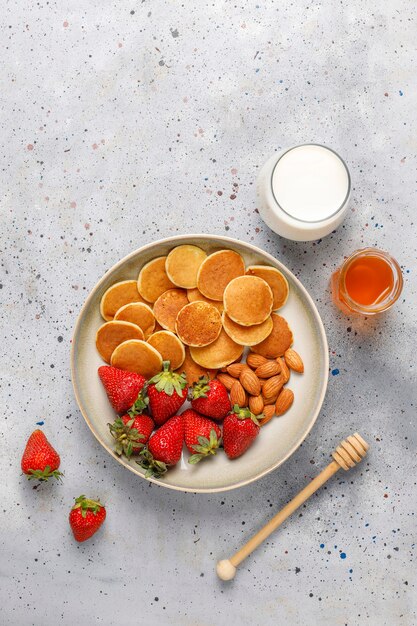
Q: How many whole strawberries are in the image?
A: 9